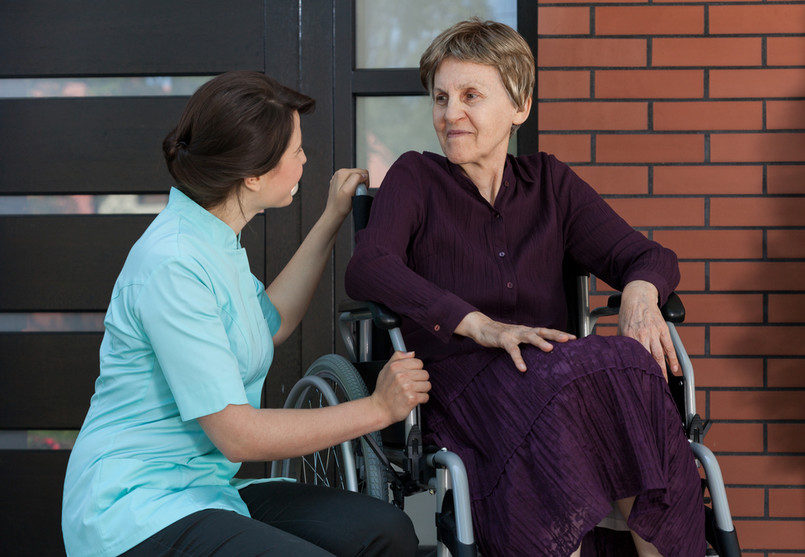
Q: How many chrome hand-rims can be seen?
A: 1